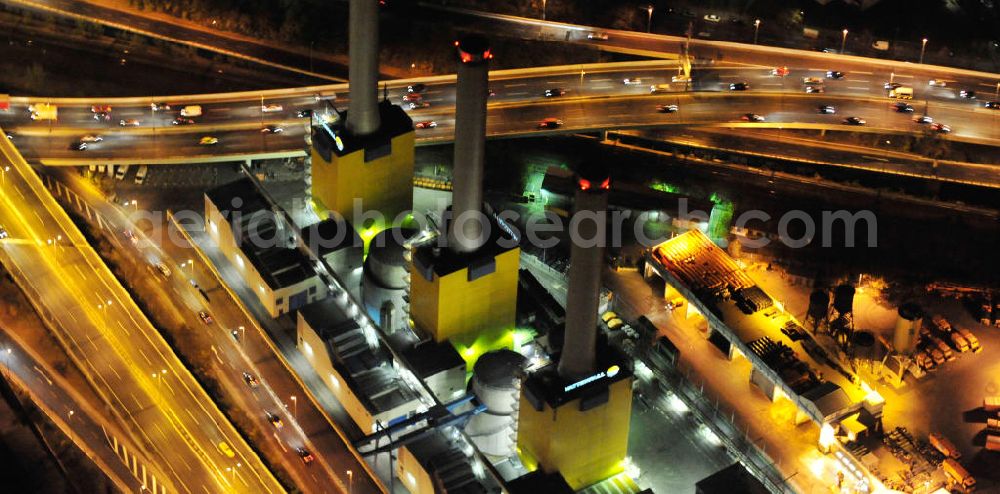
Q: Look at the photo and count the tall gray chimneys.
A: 3